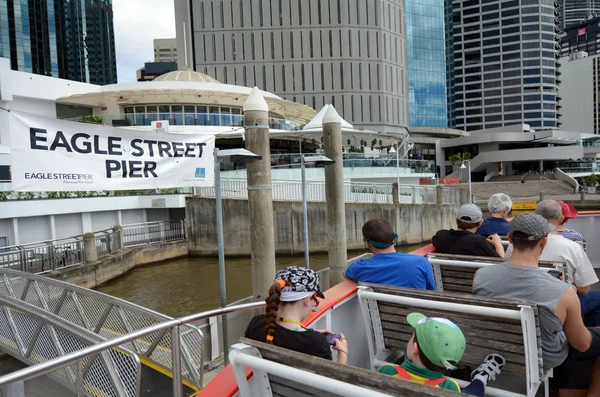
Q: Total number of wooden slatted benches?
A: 4